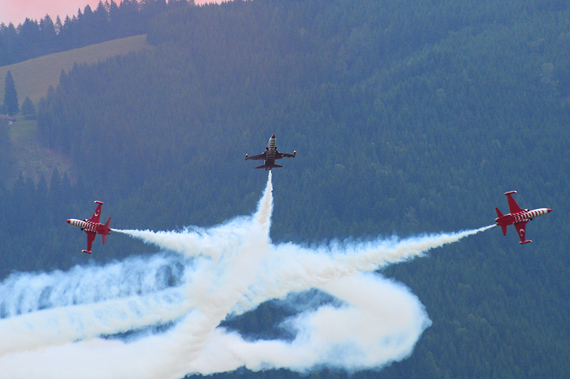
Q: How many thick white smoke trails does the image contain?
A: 3